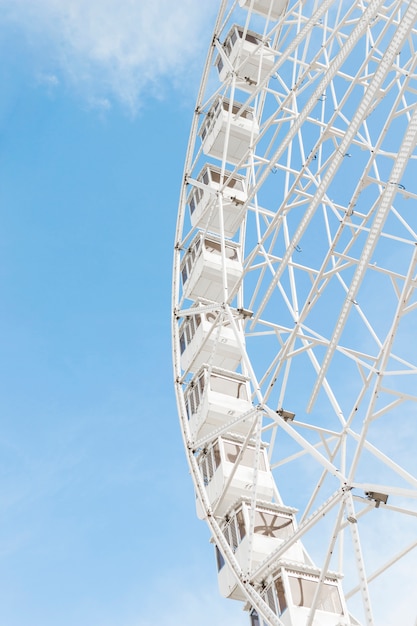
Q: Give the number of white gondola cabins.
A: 10